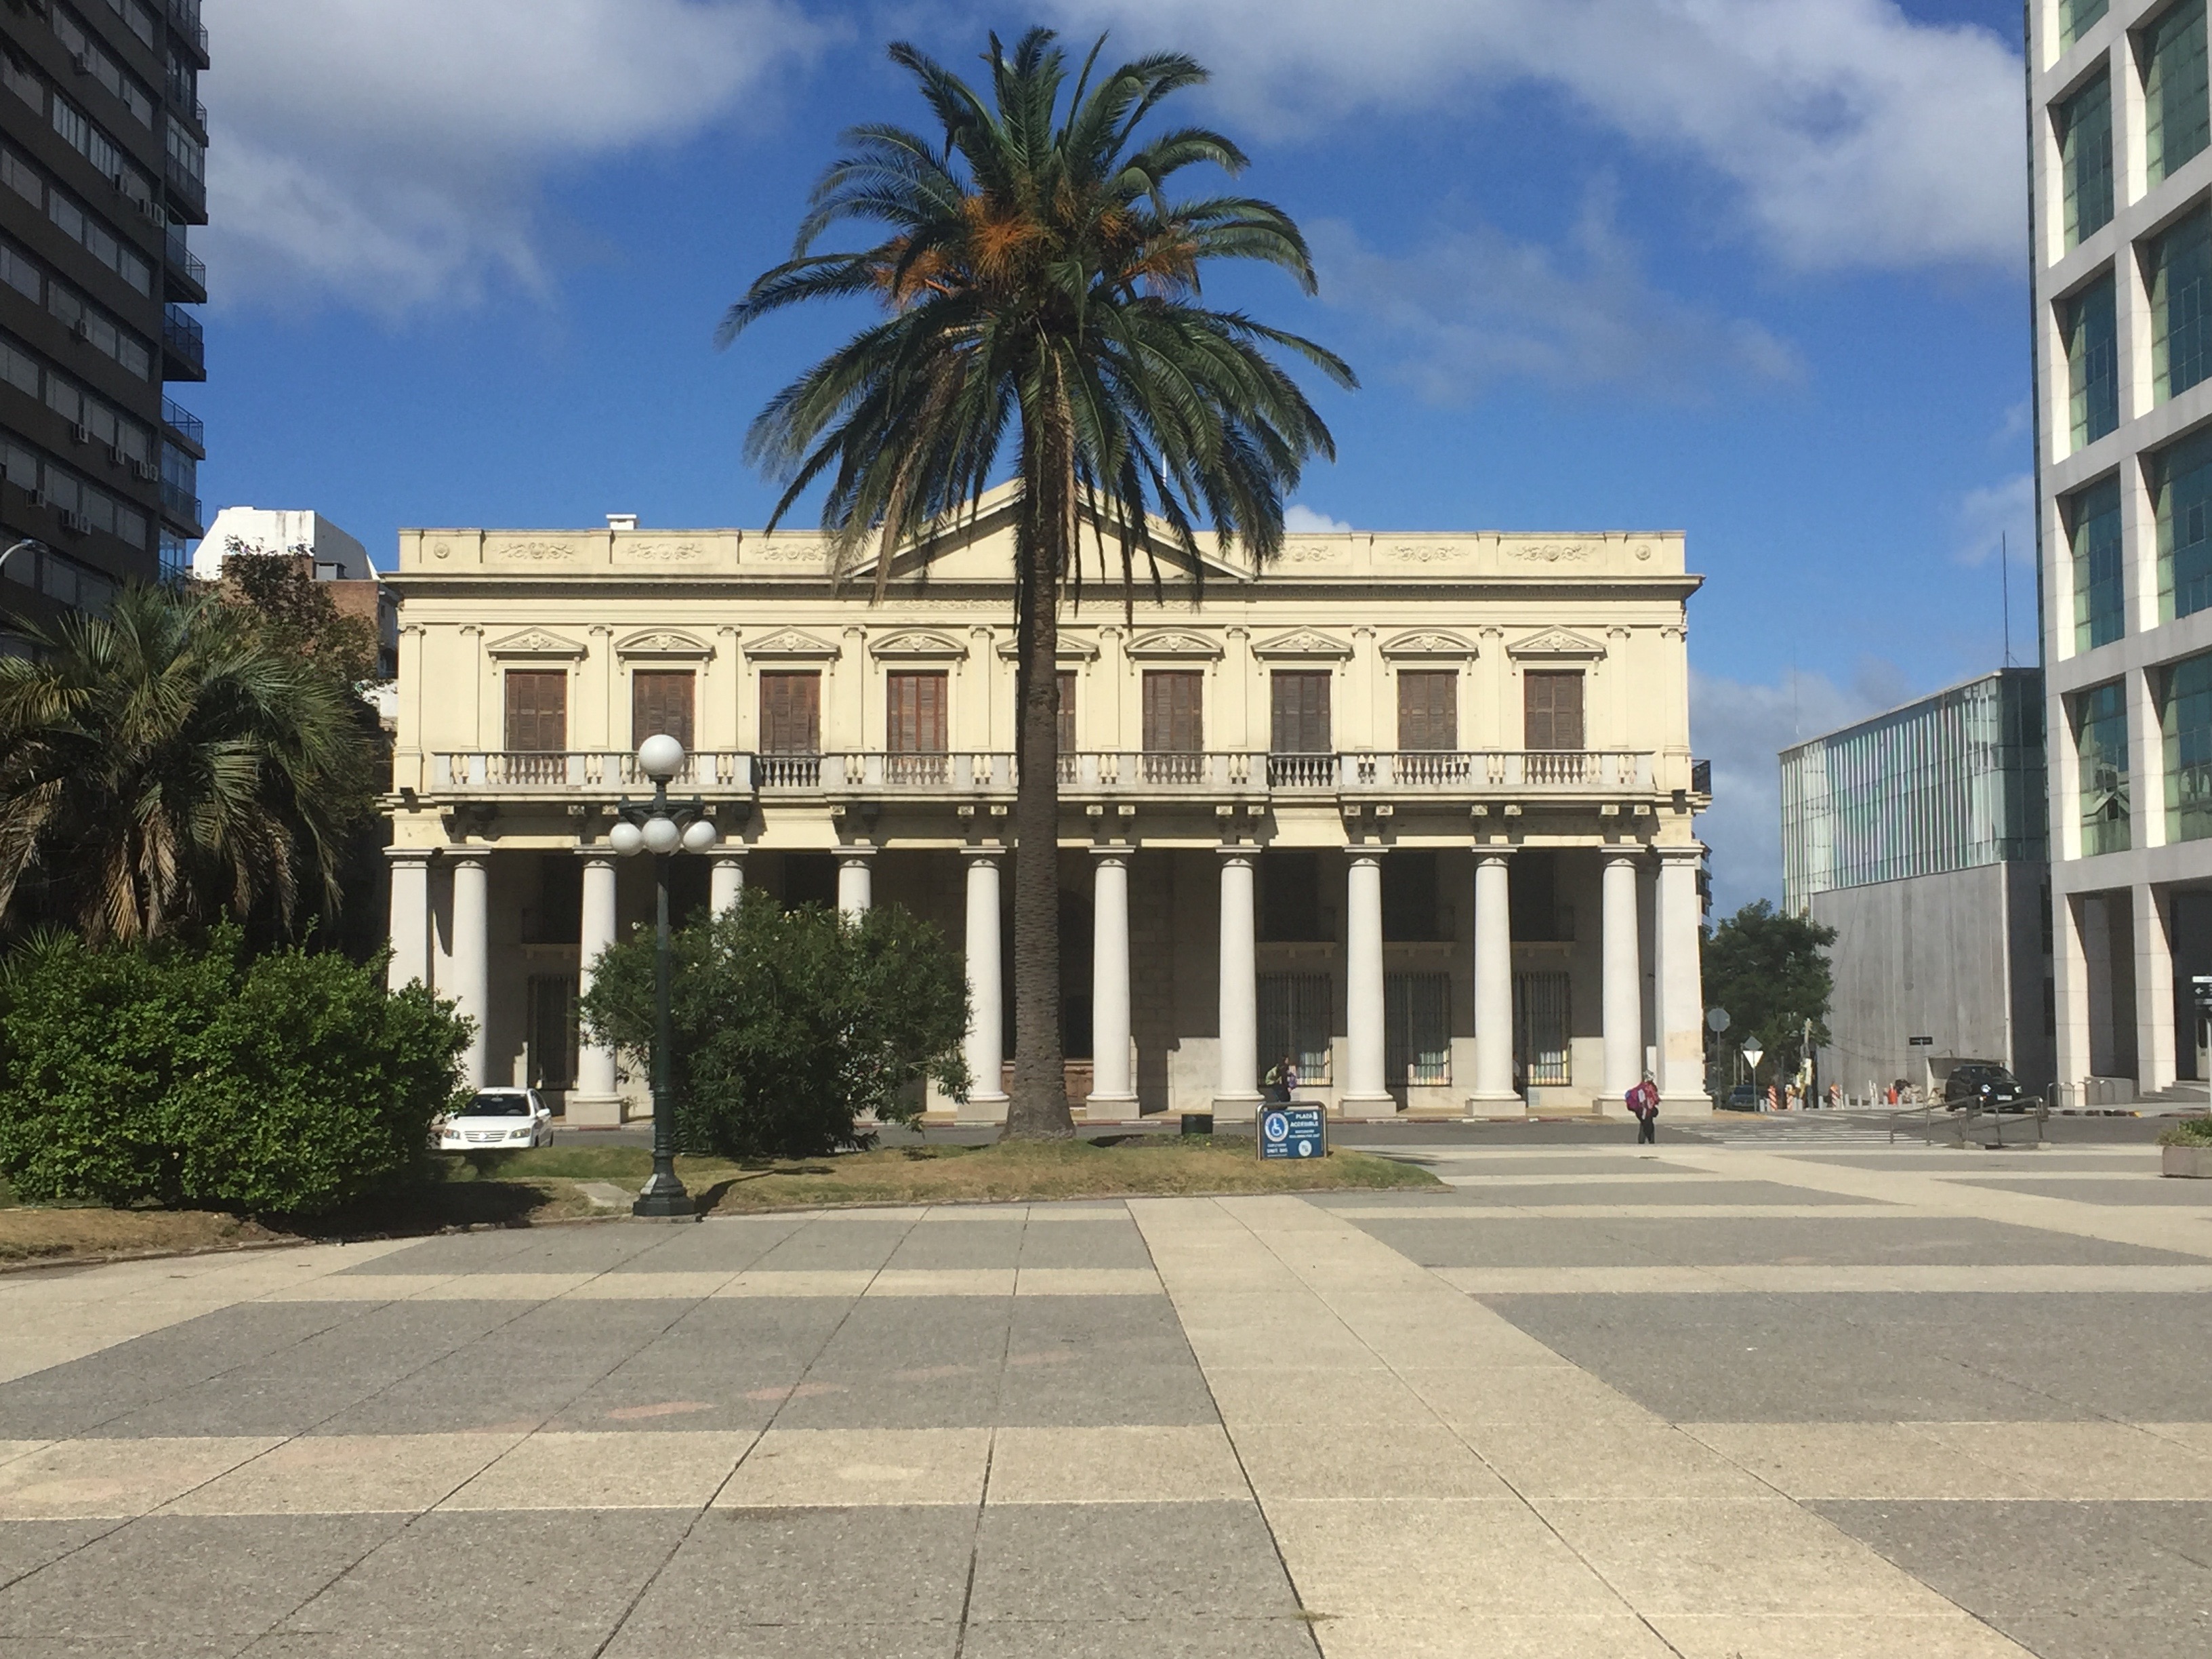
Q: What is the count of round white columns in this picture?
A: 10